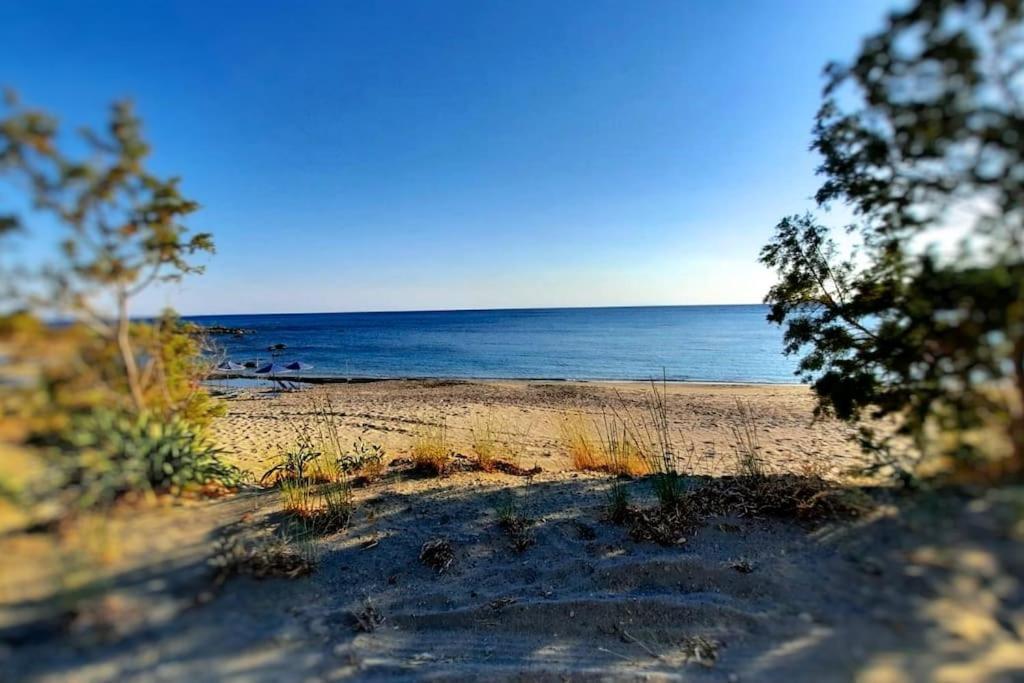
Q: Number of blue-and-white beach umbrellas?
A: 3